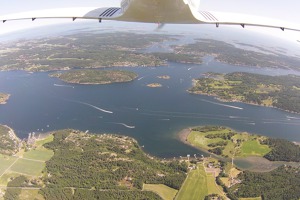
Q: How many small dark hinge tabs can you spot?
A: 7